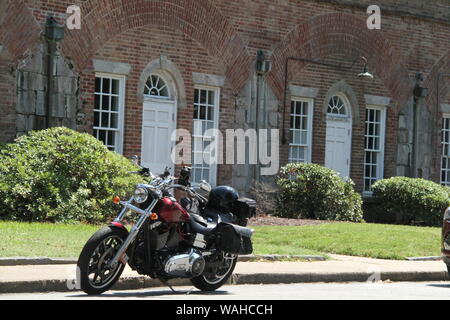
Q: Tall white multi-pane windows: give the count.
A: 5